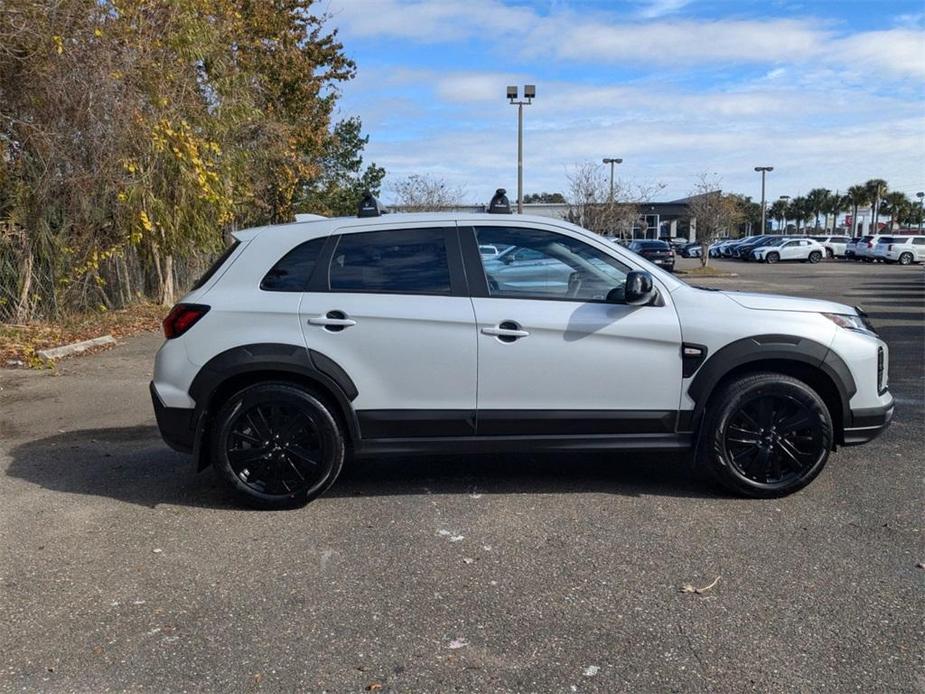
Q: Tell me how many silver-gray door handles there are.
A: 2